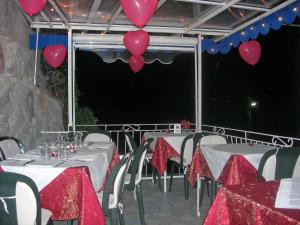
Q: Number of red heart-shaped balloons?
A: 6